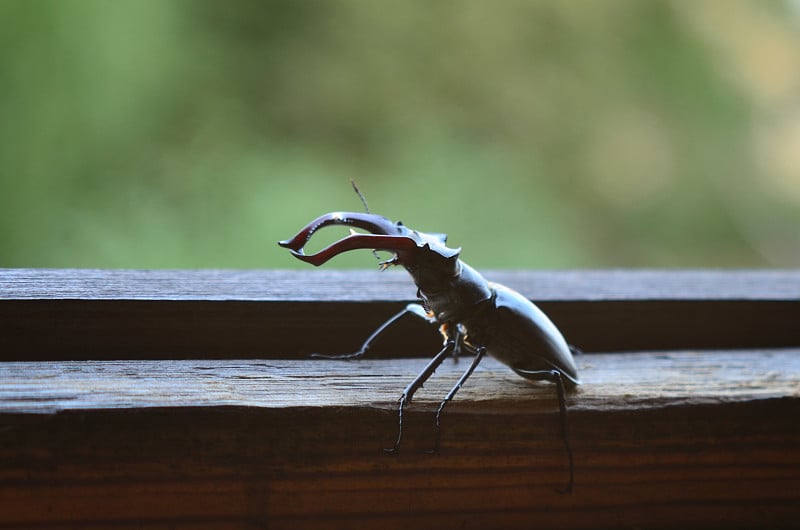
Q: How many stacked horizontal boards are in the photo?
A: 2